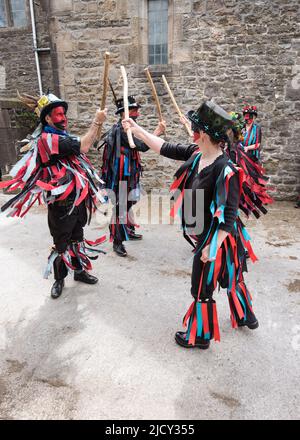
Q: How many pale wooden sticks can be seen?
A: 4